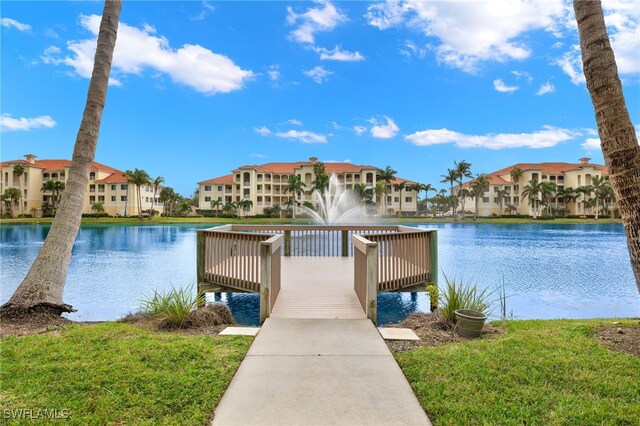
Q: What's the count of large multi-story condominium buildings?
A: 3